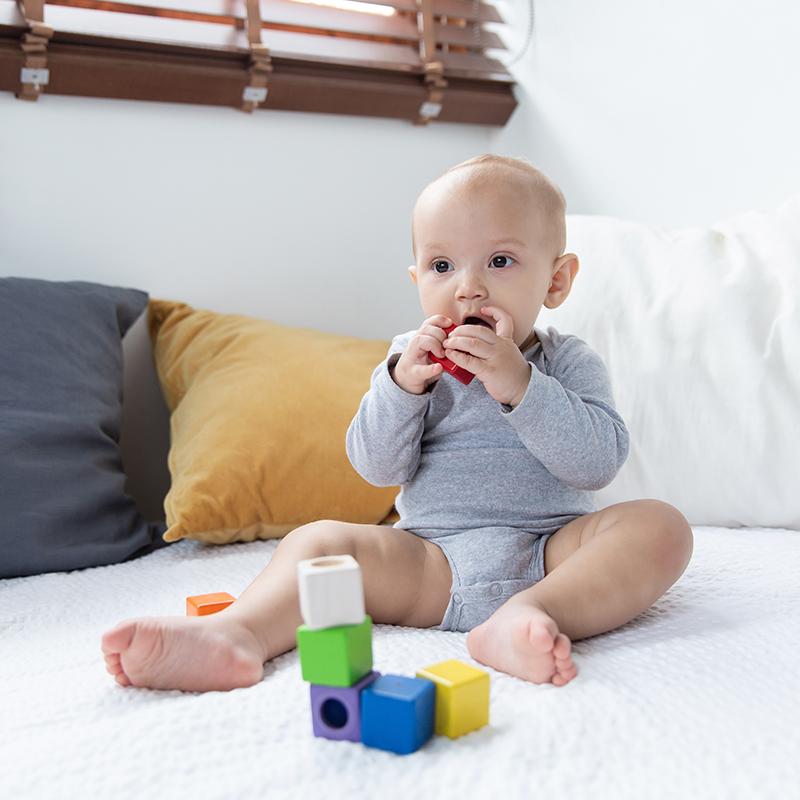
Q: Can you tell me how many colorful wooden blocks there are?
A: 7